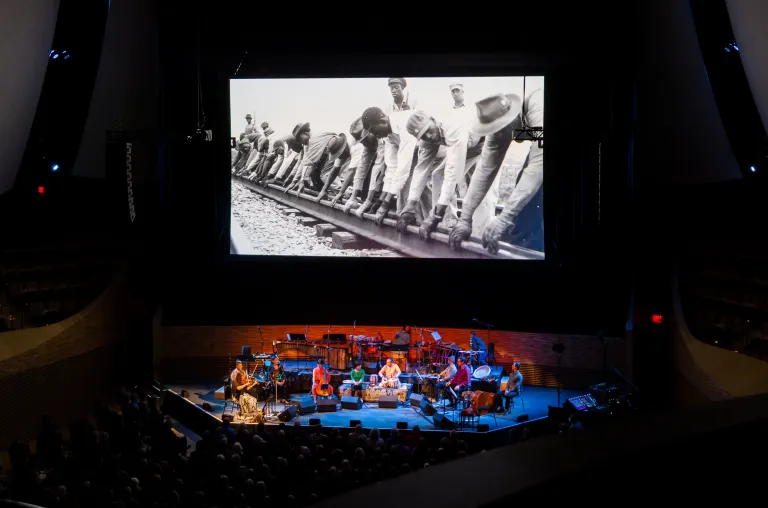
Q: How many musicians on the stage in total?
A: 10